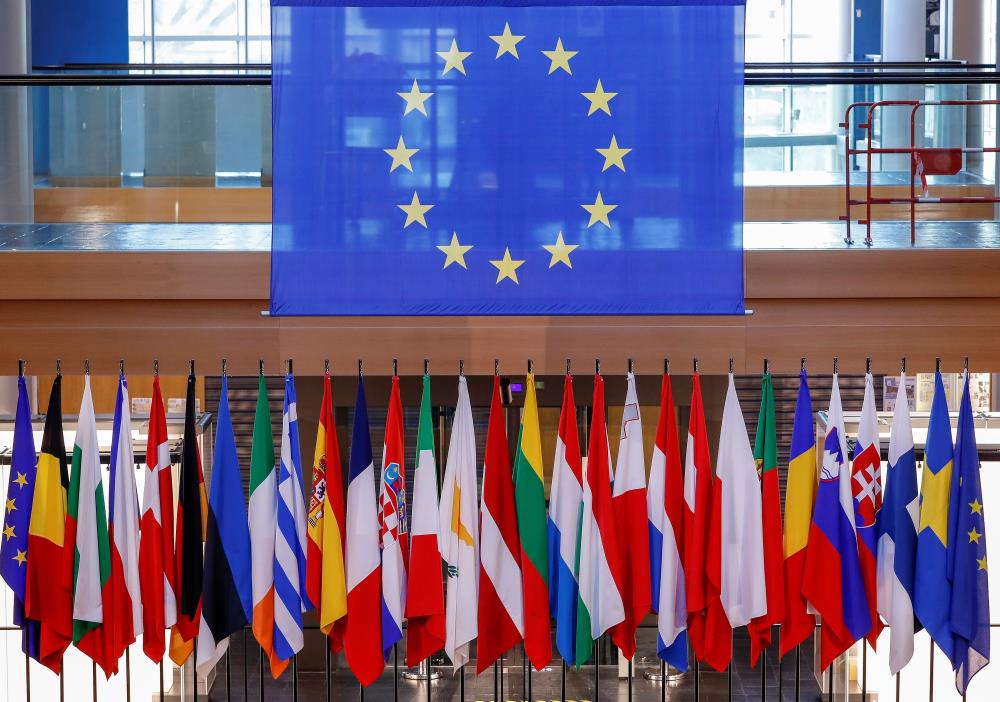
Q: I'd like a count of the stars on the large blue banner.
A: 12